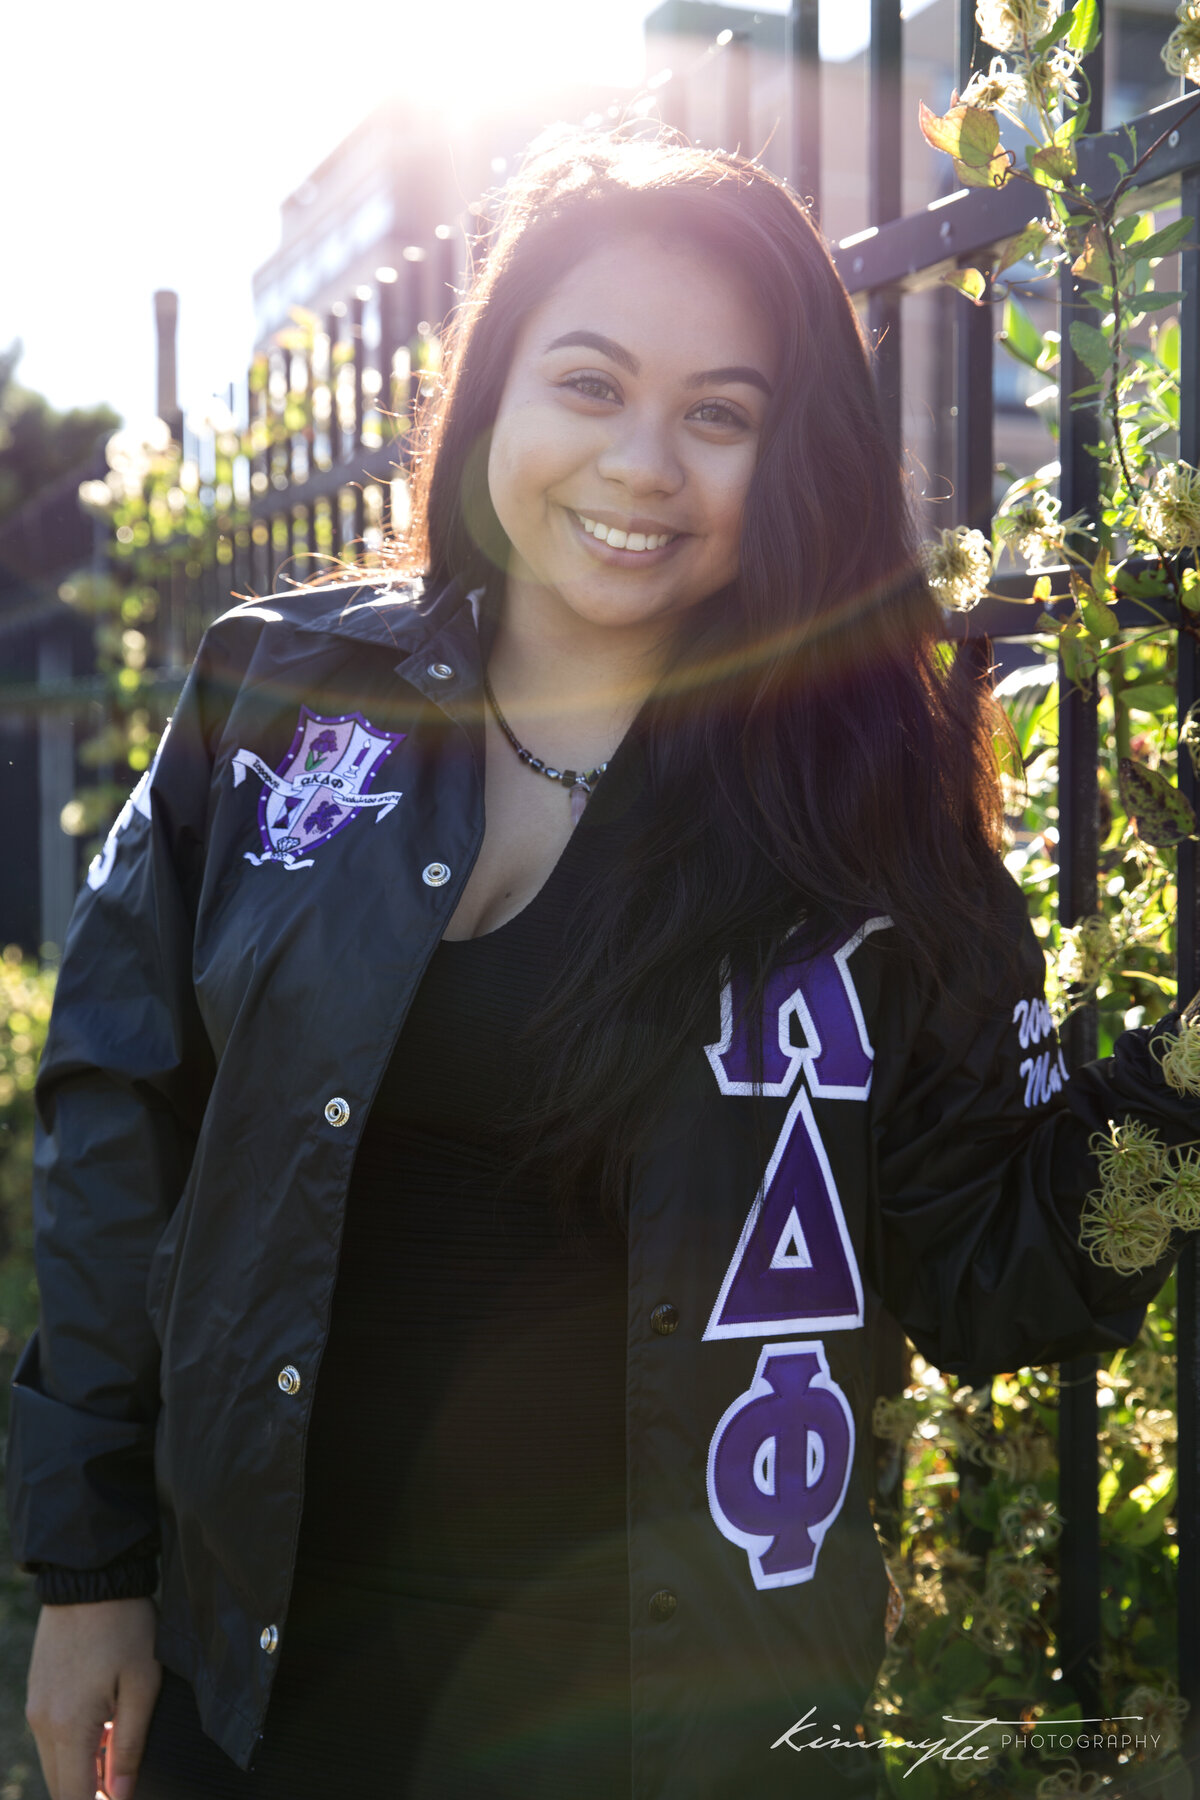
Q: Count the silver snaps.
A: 5